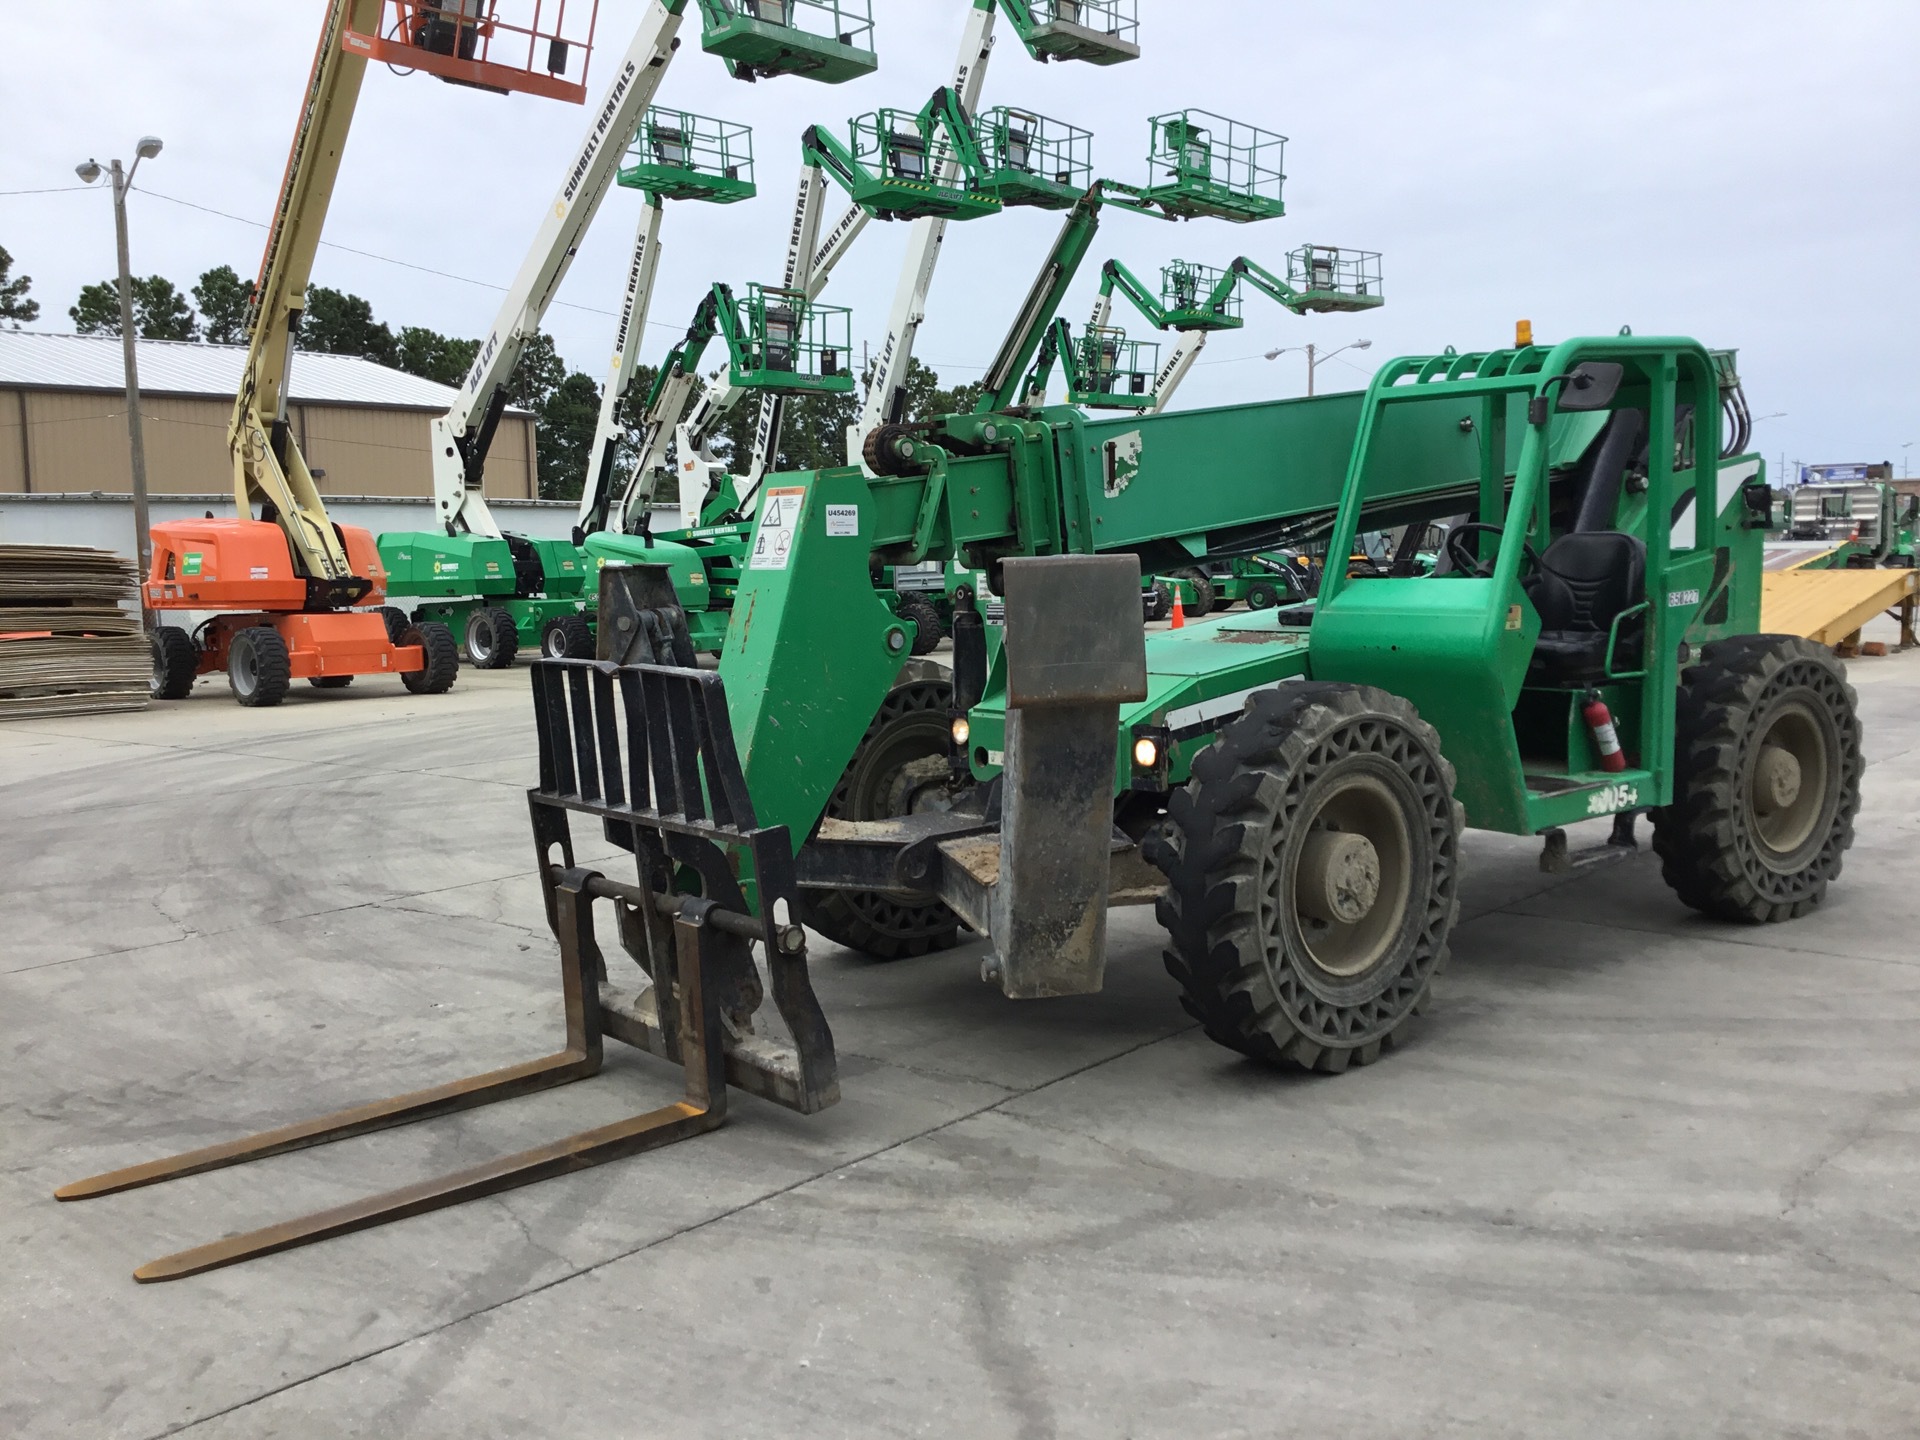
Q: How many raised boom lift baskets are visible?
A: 11